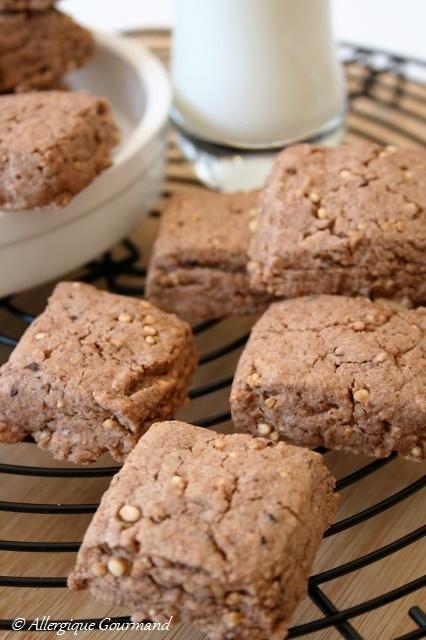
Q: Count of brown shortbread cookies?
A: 8